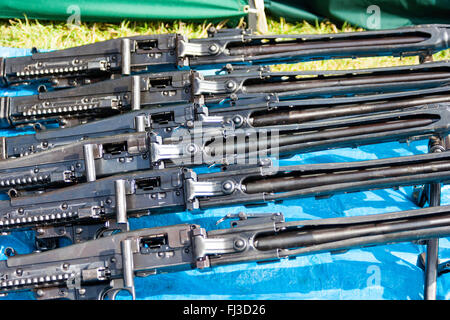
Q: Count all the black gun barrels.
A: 6